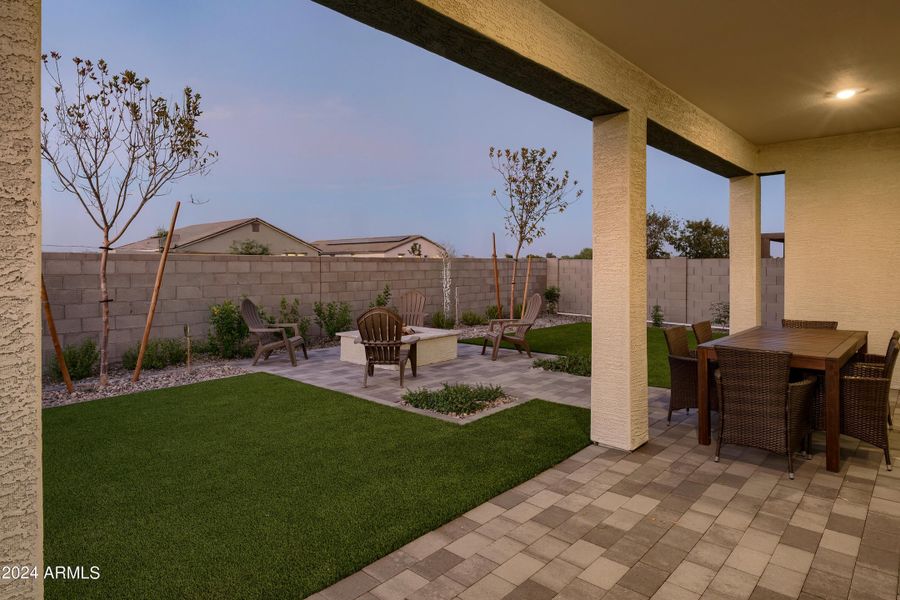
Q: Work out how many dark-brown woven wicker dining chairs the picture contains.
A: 6